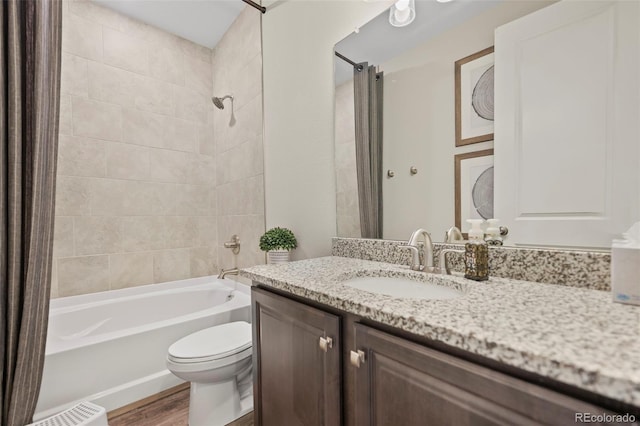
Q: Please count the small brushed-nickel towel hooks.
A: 2